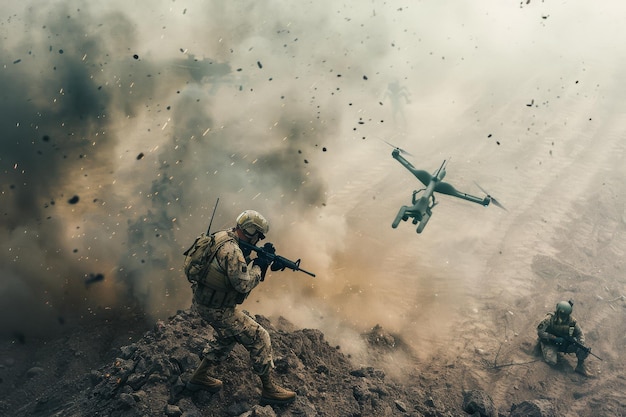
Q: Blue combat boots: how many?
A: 0